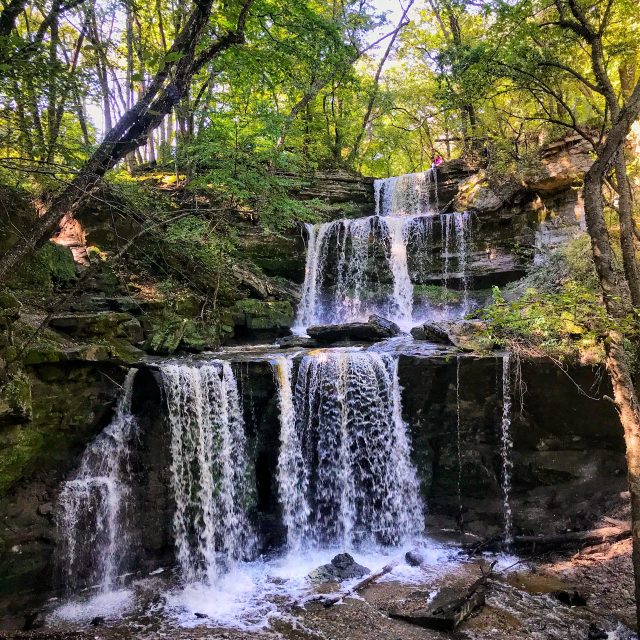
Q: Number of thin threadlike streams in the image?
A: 2